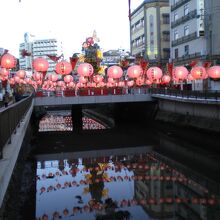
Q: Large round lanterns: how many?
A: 10